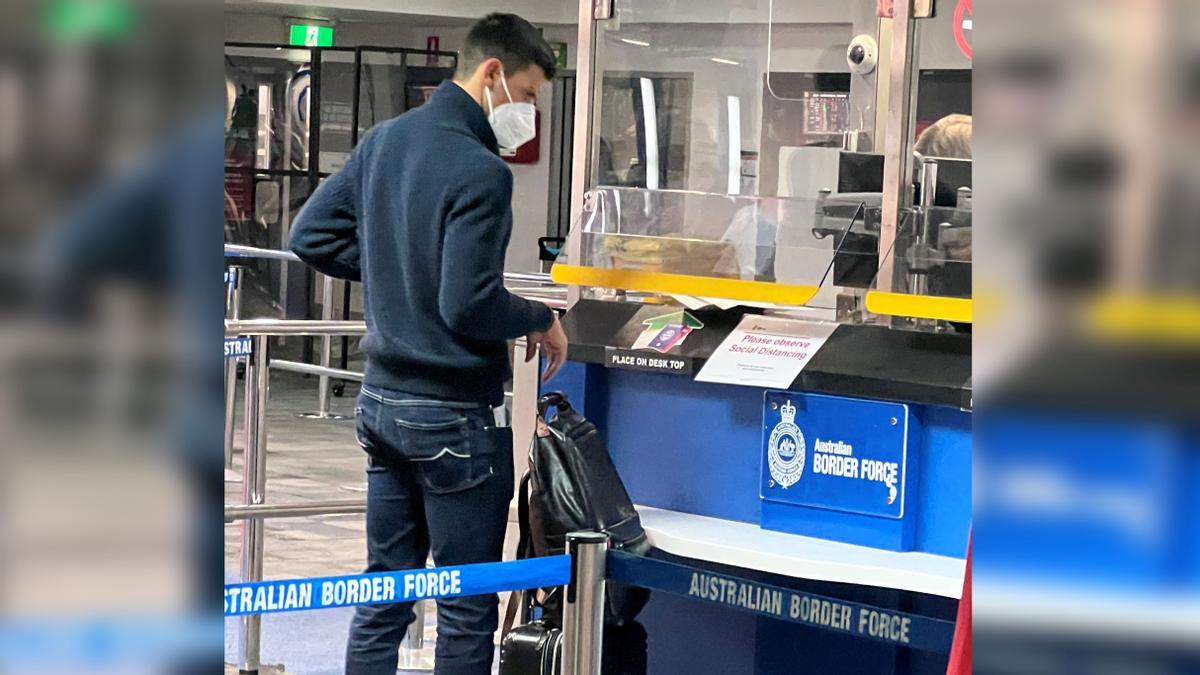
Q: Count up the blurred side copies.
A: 2